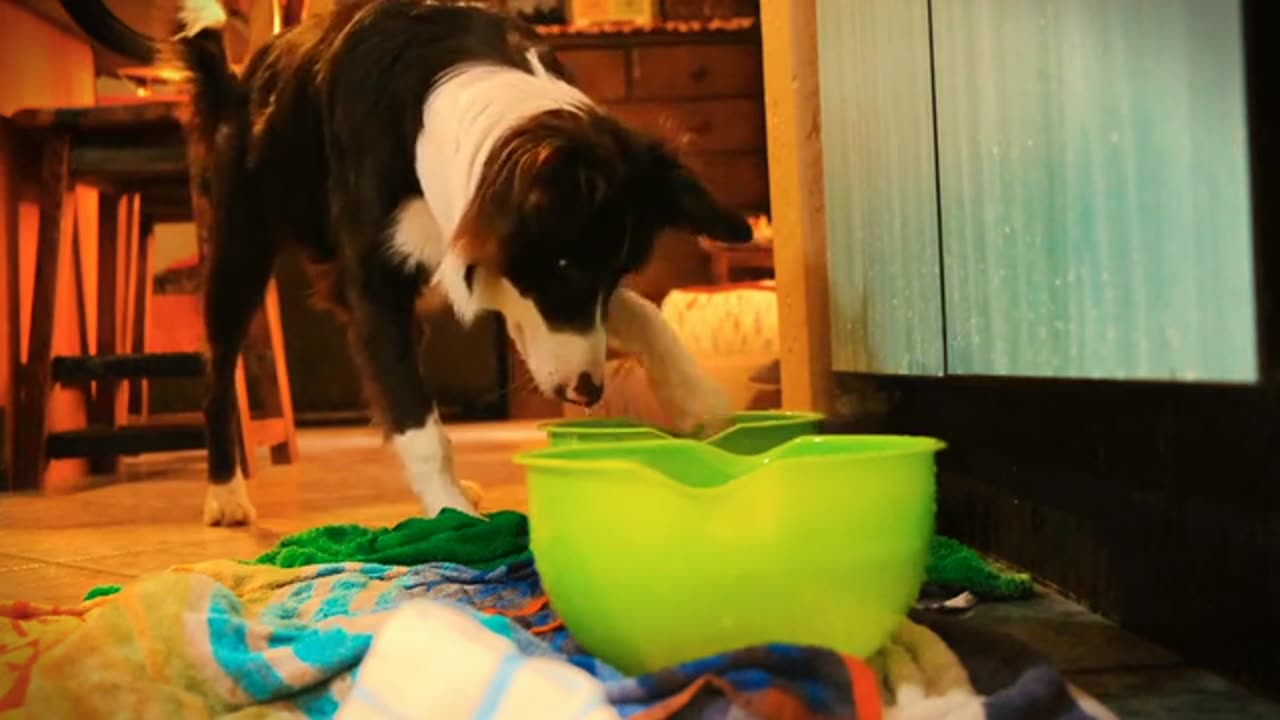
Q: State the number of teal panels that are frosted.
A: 2